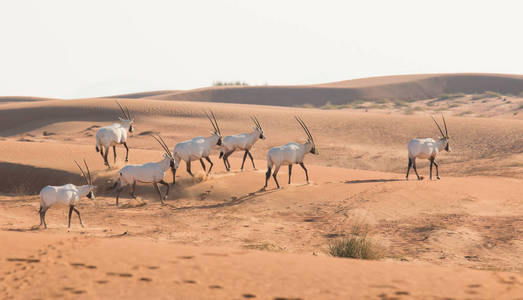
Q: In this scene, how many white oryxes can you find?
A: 7